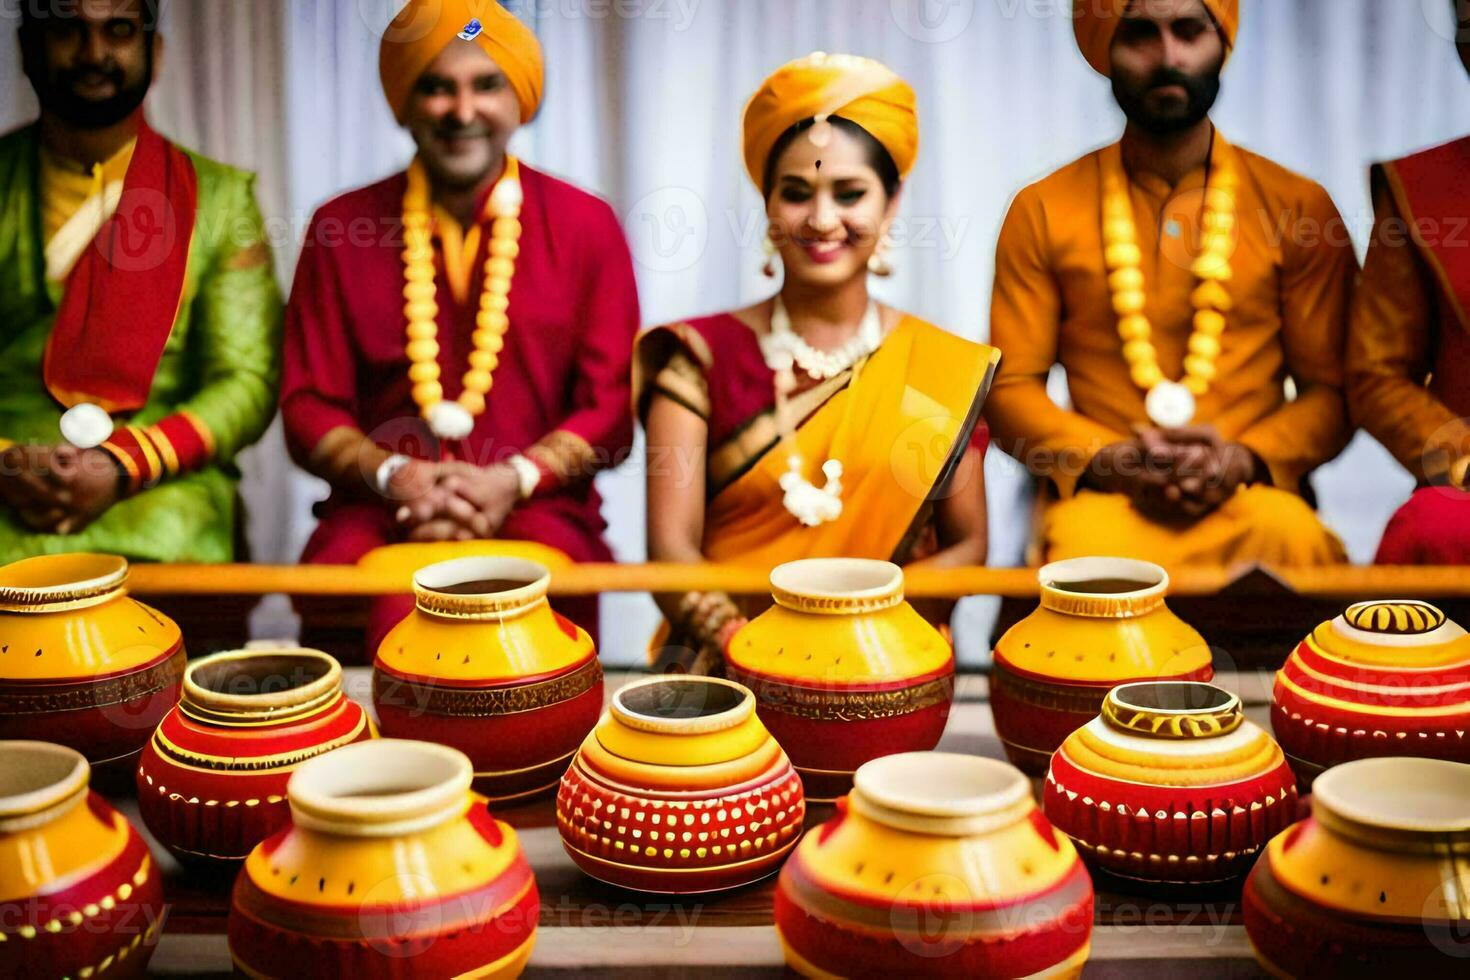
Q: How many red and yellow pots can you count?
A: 12